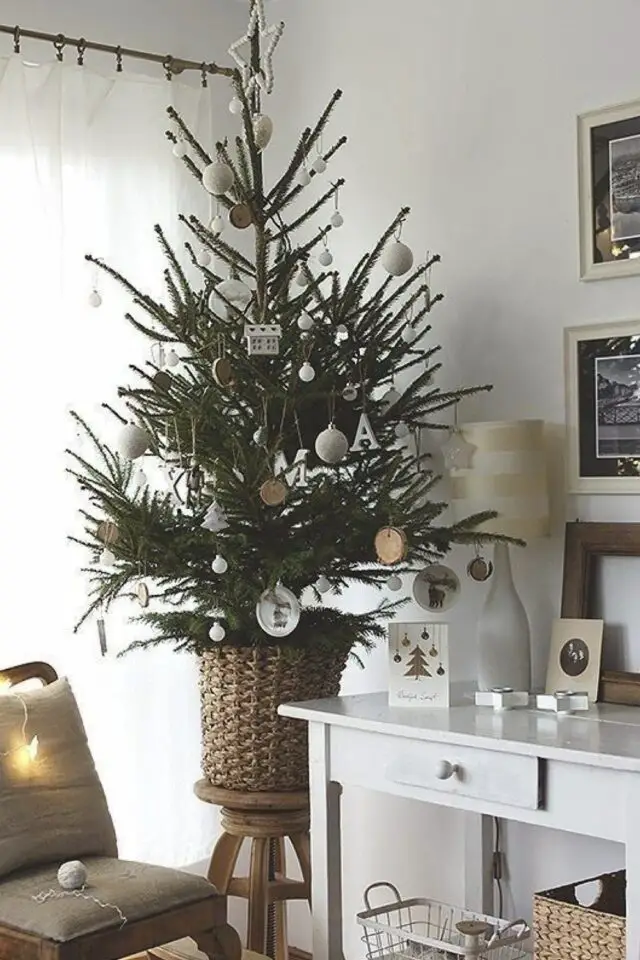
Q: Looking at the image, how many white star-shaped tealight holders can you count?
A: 2